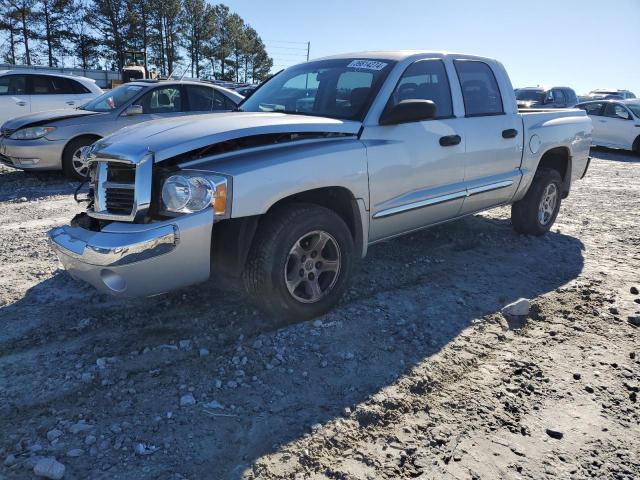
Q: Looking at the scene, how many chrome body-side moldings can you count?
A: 2